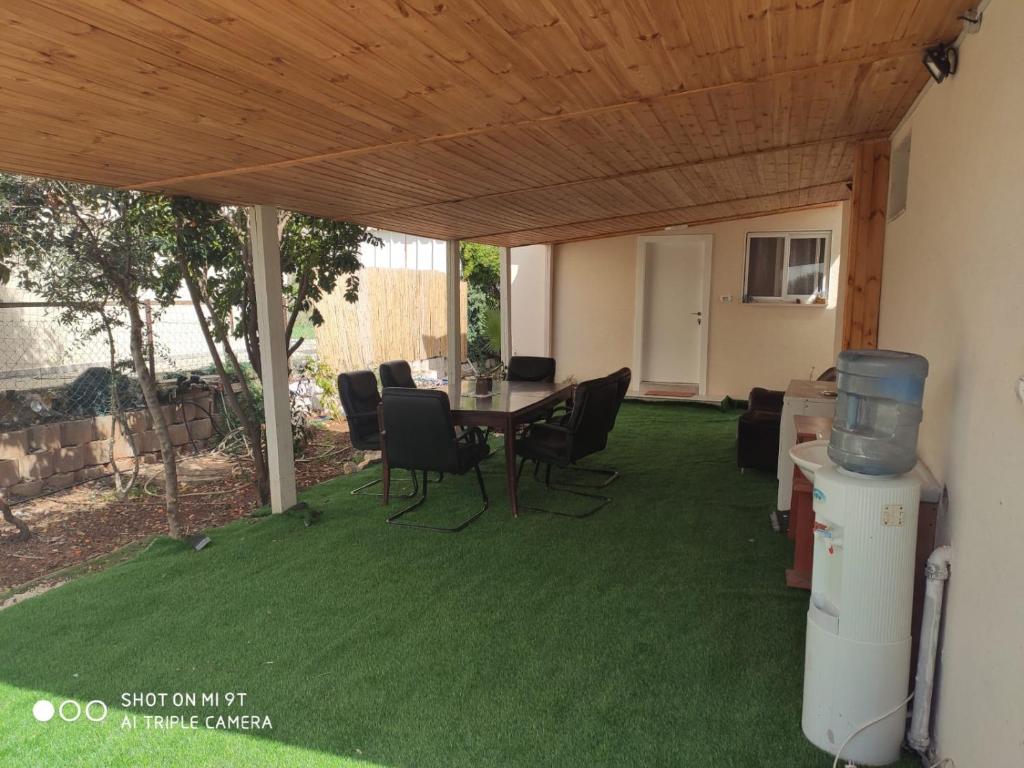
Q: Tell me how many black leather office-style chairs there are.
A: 6